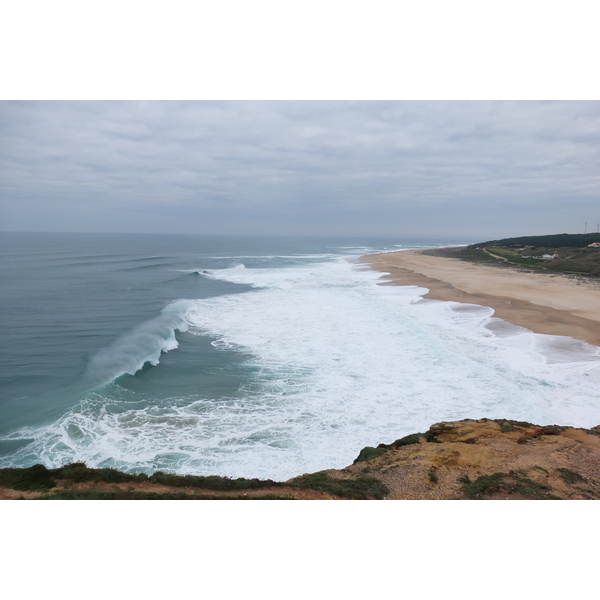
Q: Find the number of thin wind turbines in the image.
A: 2